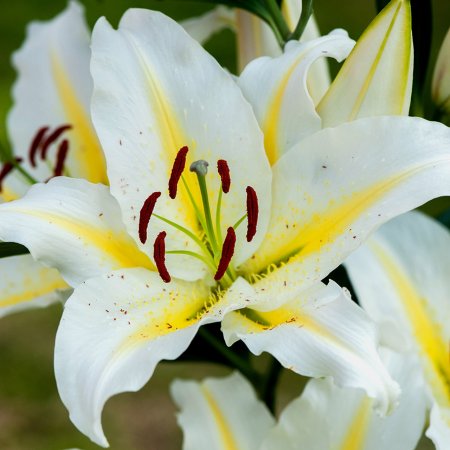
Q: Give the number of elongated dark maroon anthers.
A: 10